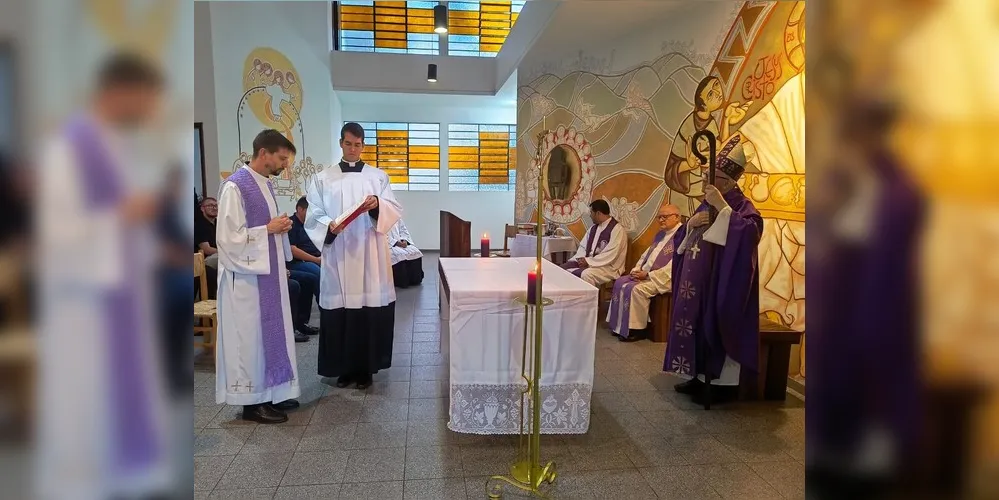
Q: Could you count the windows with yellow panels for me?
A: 4